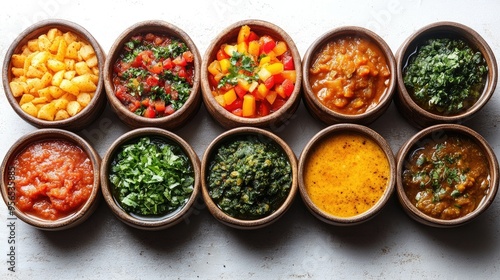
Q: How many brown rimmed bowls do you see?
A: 10